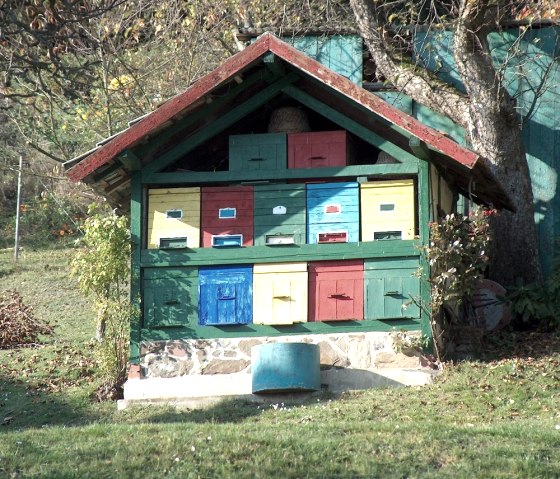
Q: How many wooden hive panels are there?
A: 12